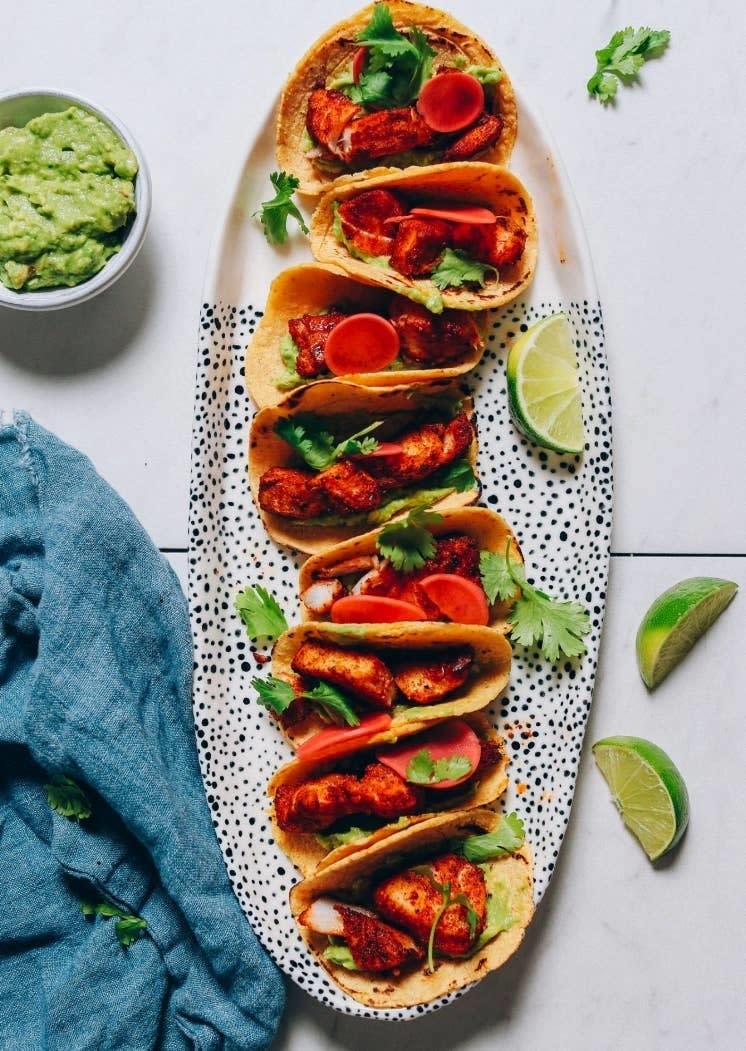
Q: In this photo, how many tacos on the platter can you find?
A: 8